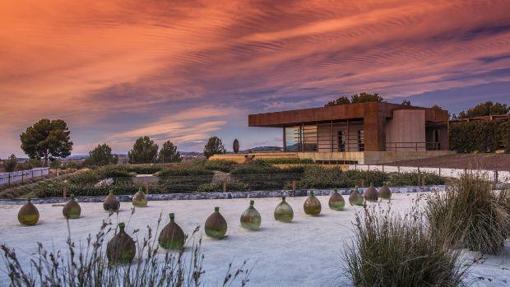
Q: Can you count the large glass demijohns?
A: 14